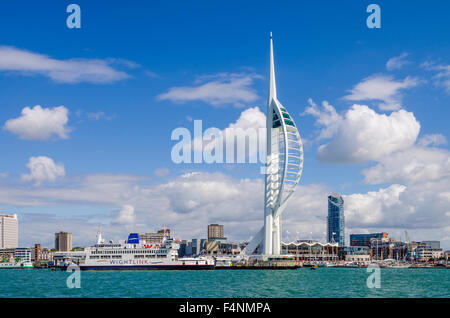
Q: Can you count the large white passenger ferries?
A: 1